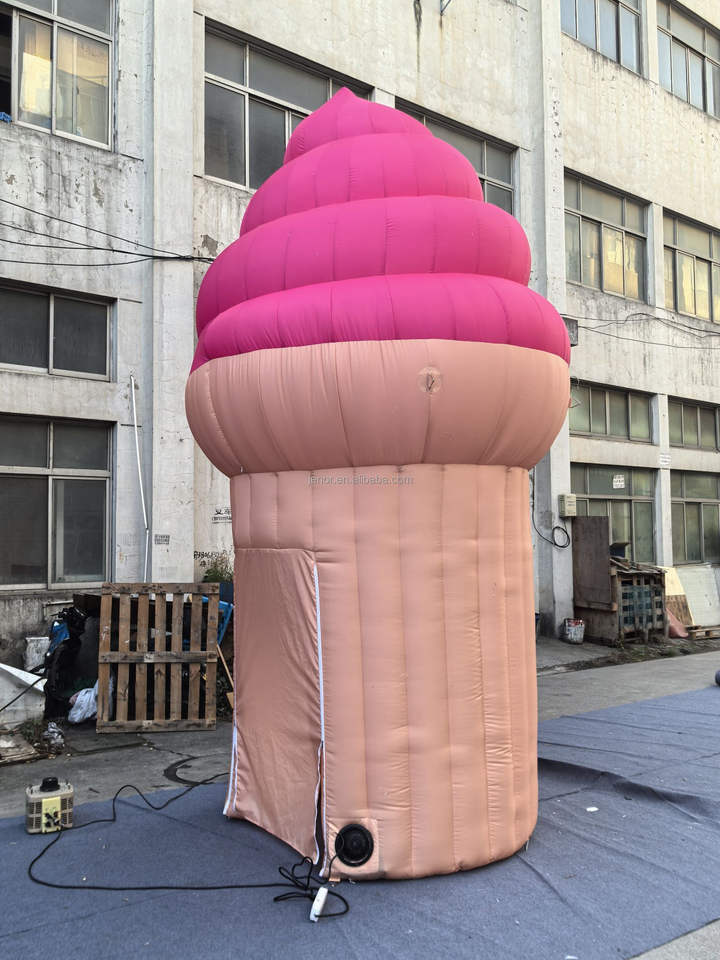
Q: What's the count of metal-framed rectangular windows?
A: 13